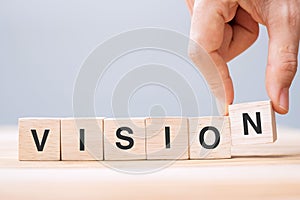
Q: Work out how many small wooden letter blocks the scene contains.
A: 6